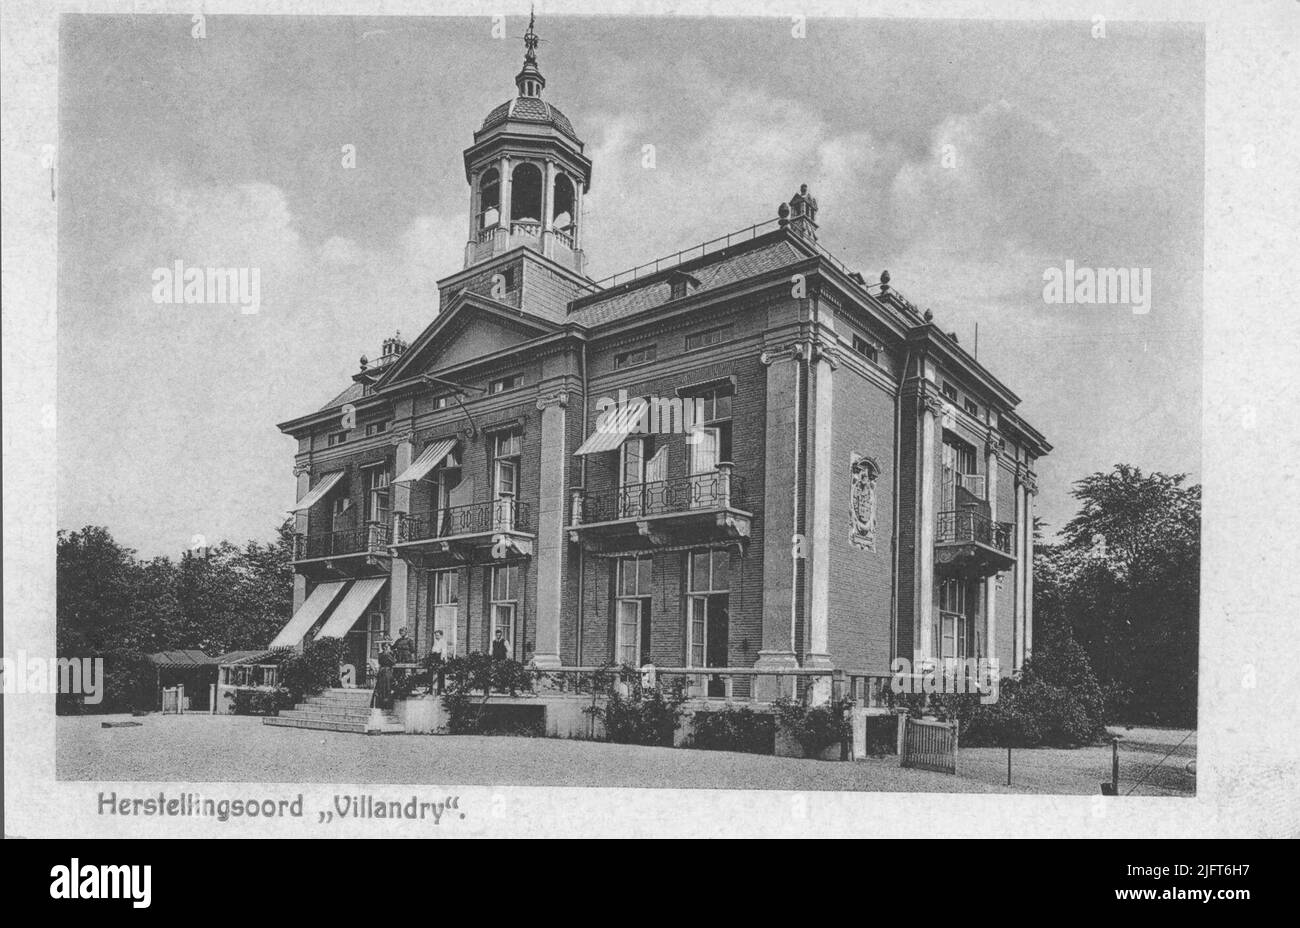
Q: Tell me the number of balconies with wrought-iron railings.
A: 4